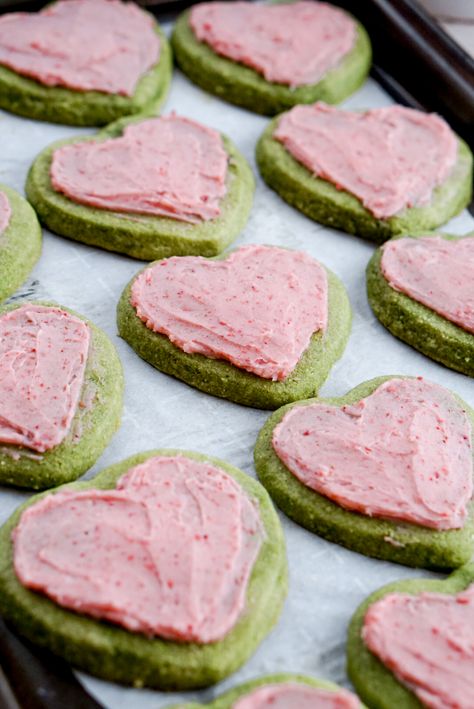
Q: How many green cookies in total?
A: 12